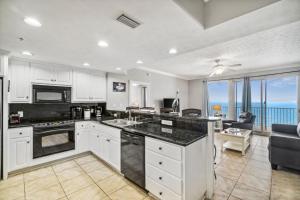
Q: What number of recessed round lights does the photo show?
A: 7